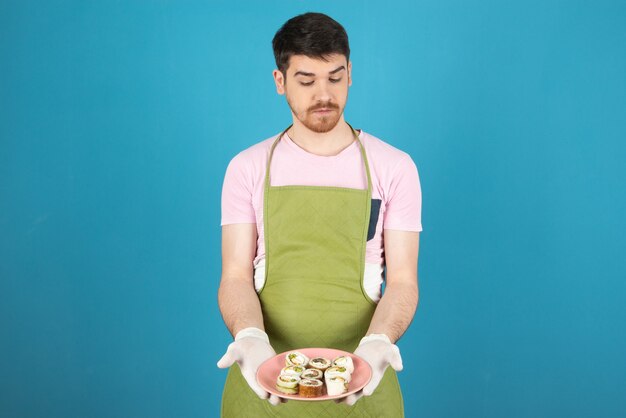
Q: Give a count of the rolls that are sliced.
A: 9